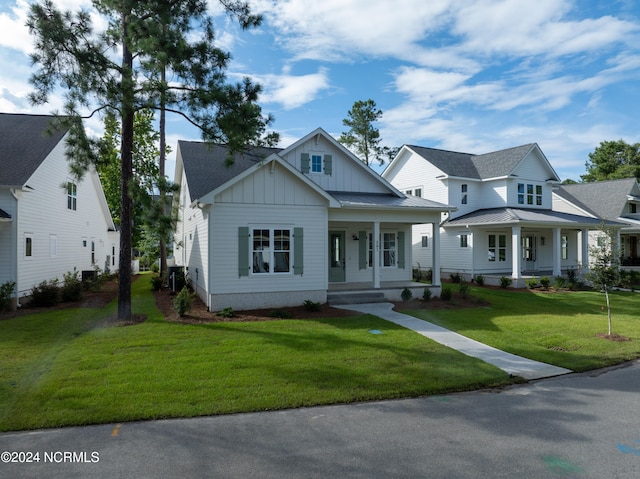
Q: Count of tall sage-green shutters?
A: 4